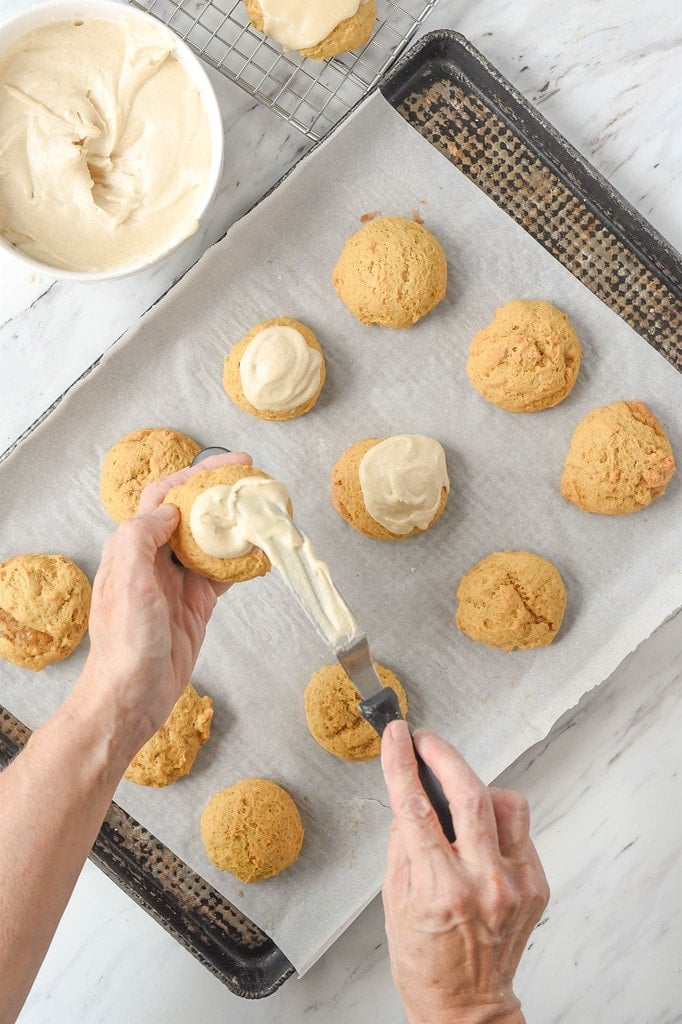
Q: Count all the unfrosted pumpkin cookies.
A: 9